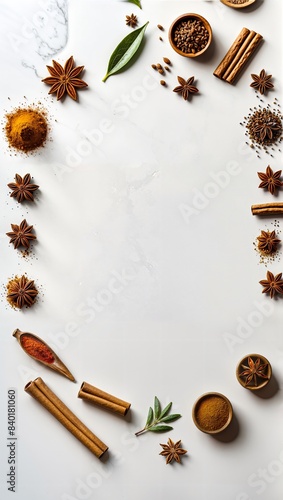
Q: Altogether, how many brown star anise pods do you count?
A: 13